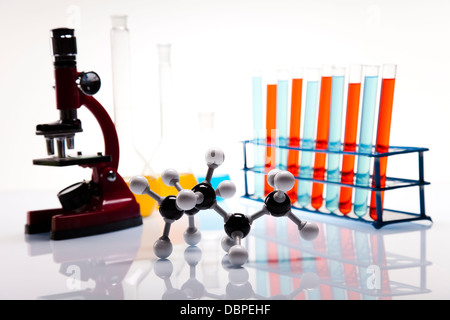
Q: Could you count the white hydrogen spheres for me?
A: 12